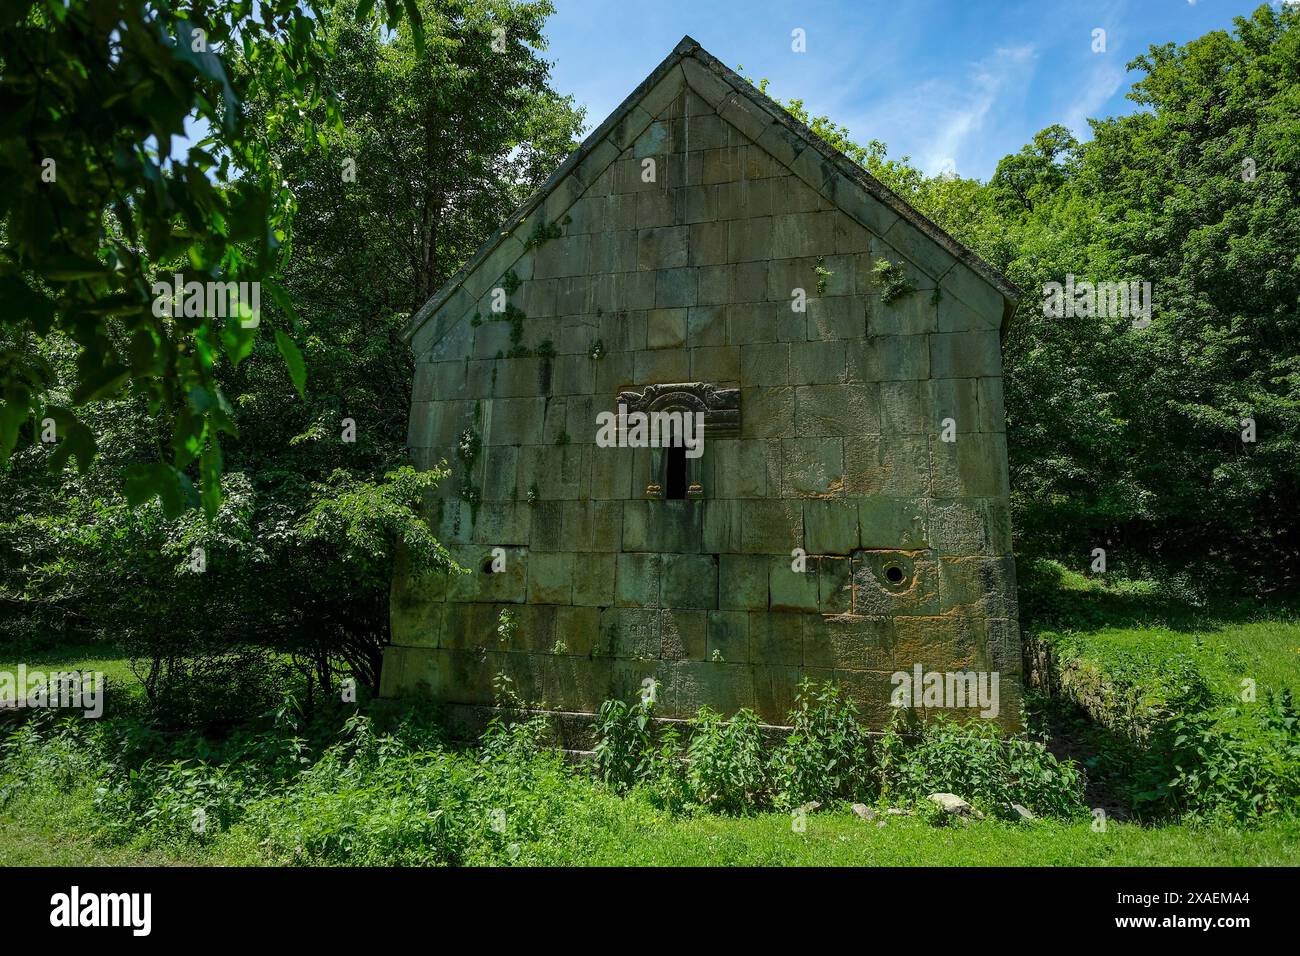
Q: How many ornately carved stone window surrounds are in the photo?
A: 1